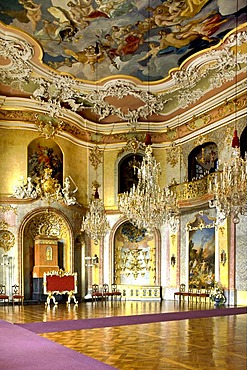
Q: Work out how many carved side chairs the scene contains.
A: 9